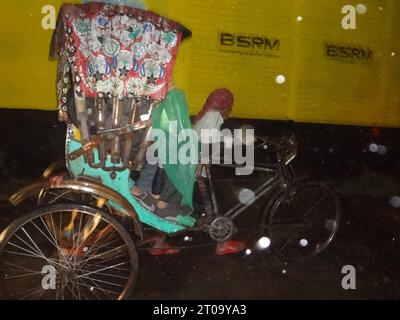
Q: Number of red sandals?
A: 2